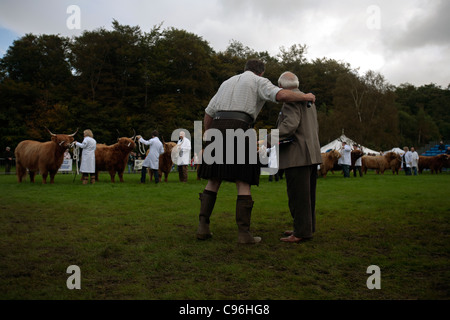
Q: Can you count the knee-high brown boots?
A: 2